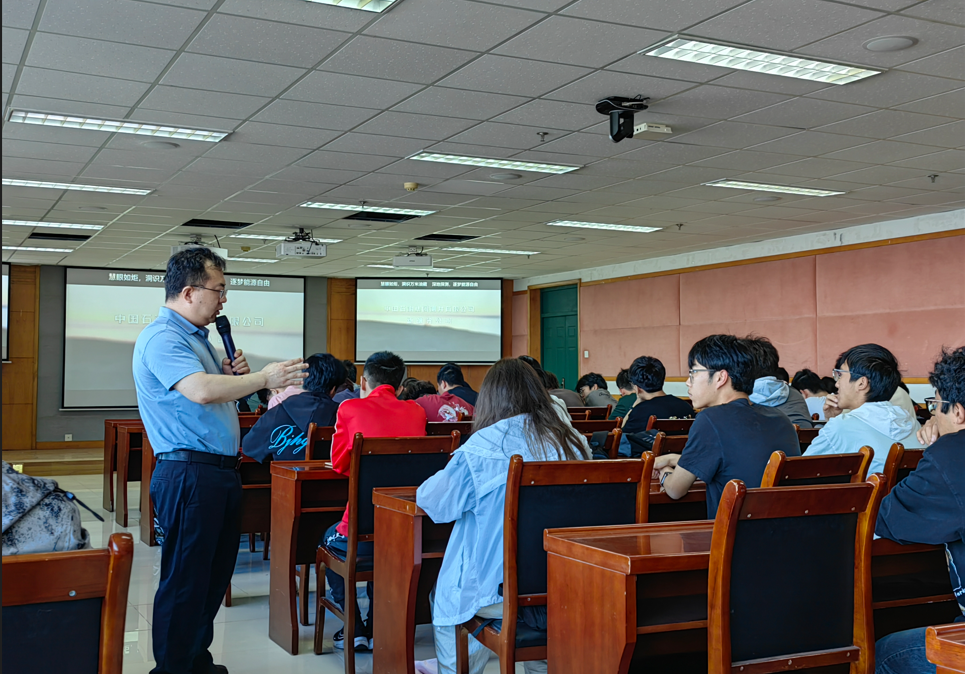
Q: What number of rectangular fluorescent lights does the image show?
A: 14